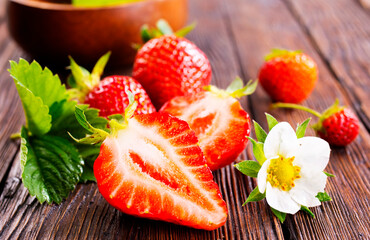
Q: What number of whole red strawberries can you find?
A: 4